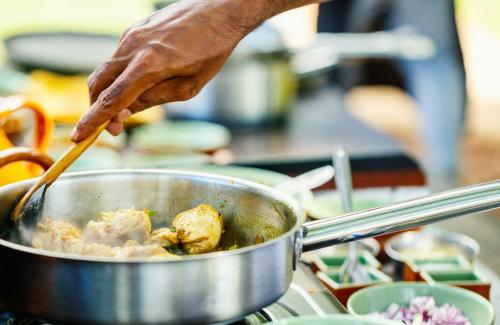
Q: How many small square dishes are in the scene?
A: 4